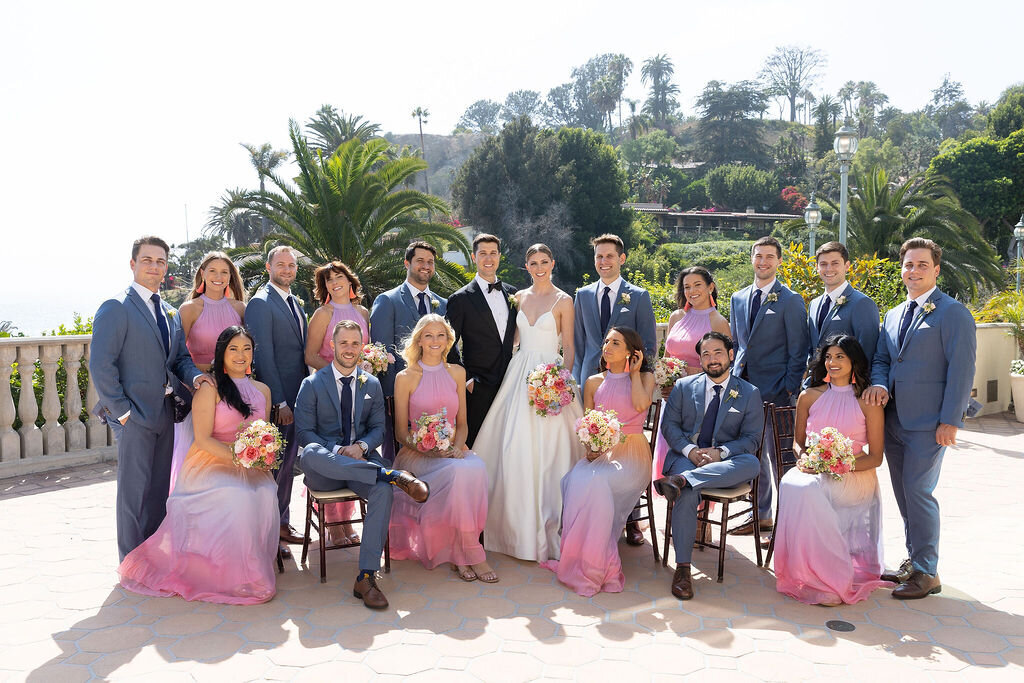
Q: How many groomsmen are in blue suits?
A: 9